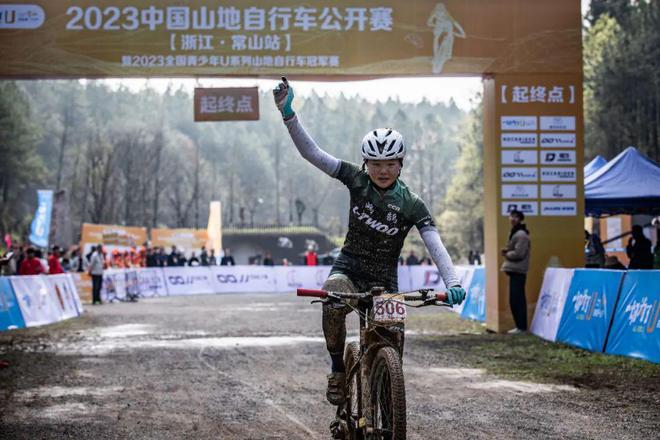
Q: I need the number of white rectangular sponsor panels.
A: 12